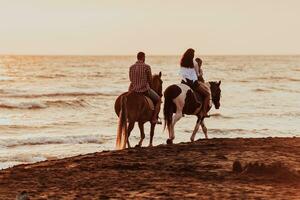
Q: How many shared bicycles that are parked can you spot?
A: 0